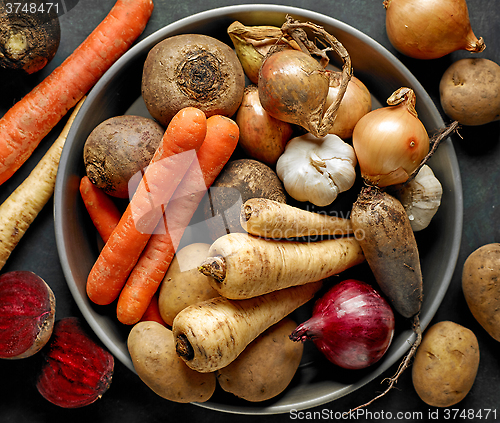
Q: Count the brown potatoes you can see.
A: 6